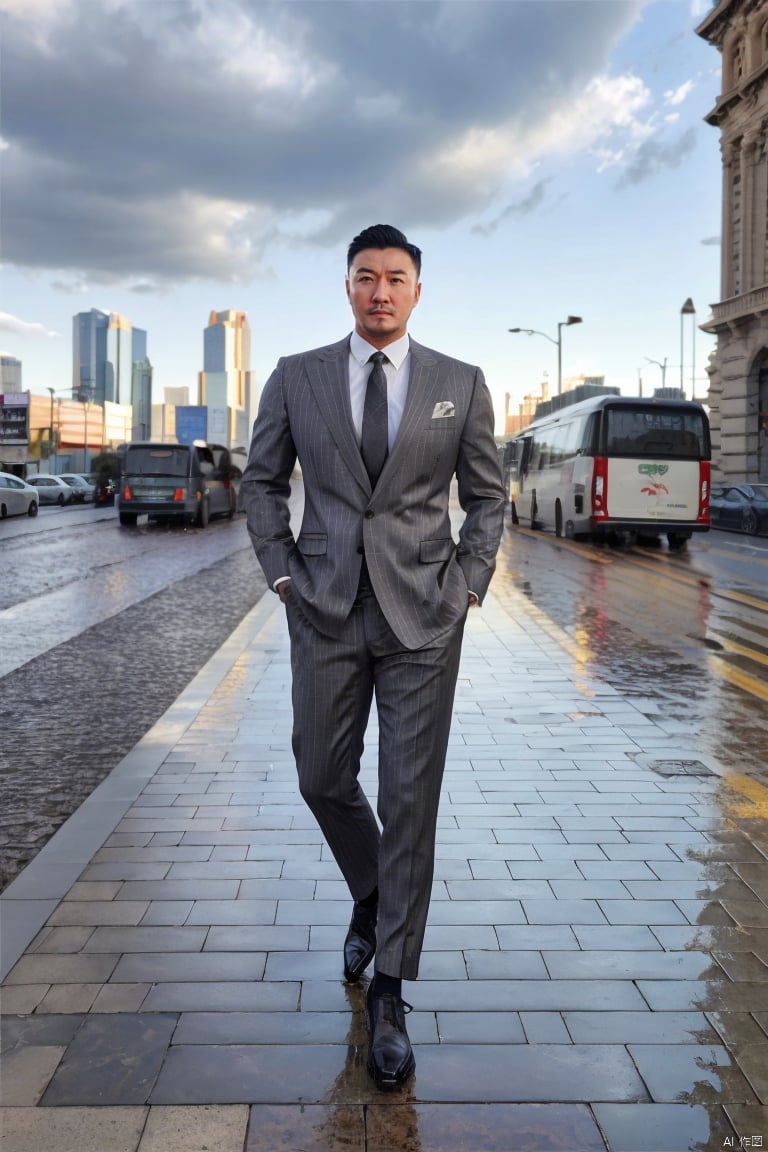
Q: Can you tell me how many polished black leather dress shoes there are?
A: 2